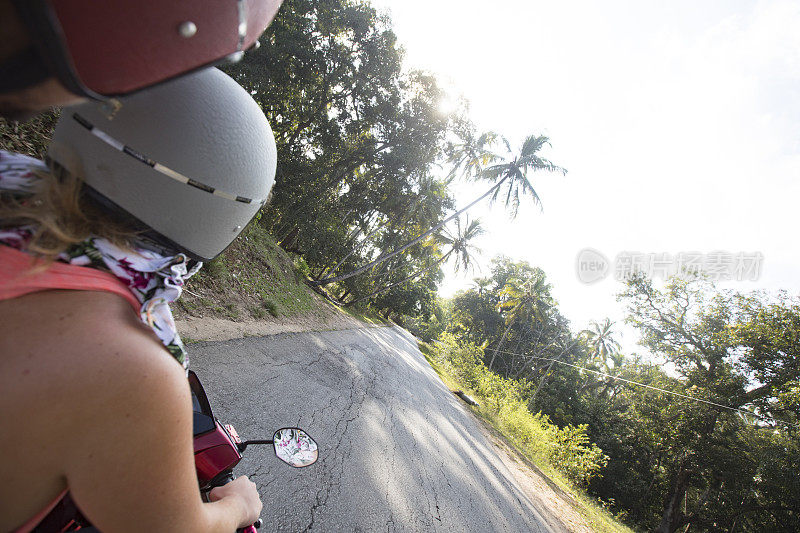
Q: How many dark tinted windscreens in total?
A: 1